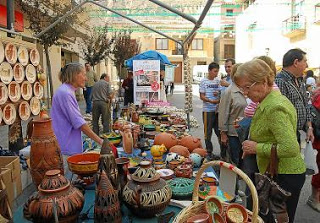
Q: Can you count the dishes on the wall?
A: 15